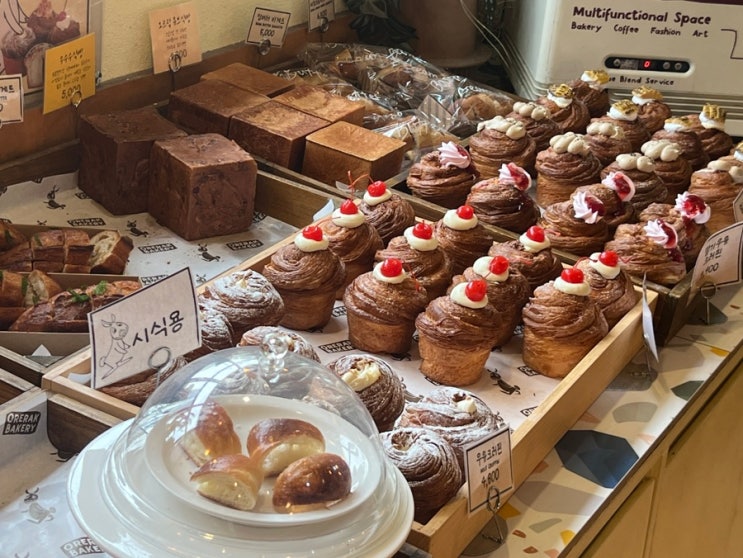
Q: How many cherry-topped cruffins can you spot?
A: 11